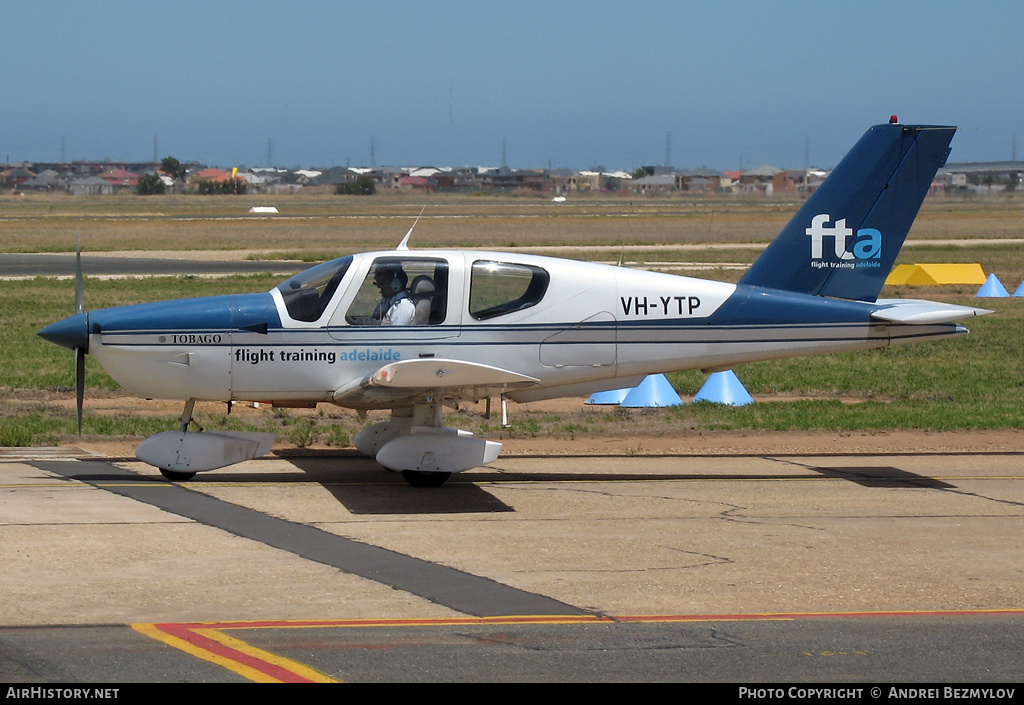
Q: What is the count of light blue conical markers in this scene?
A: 5